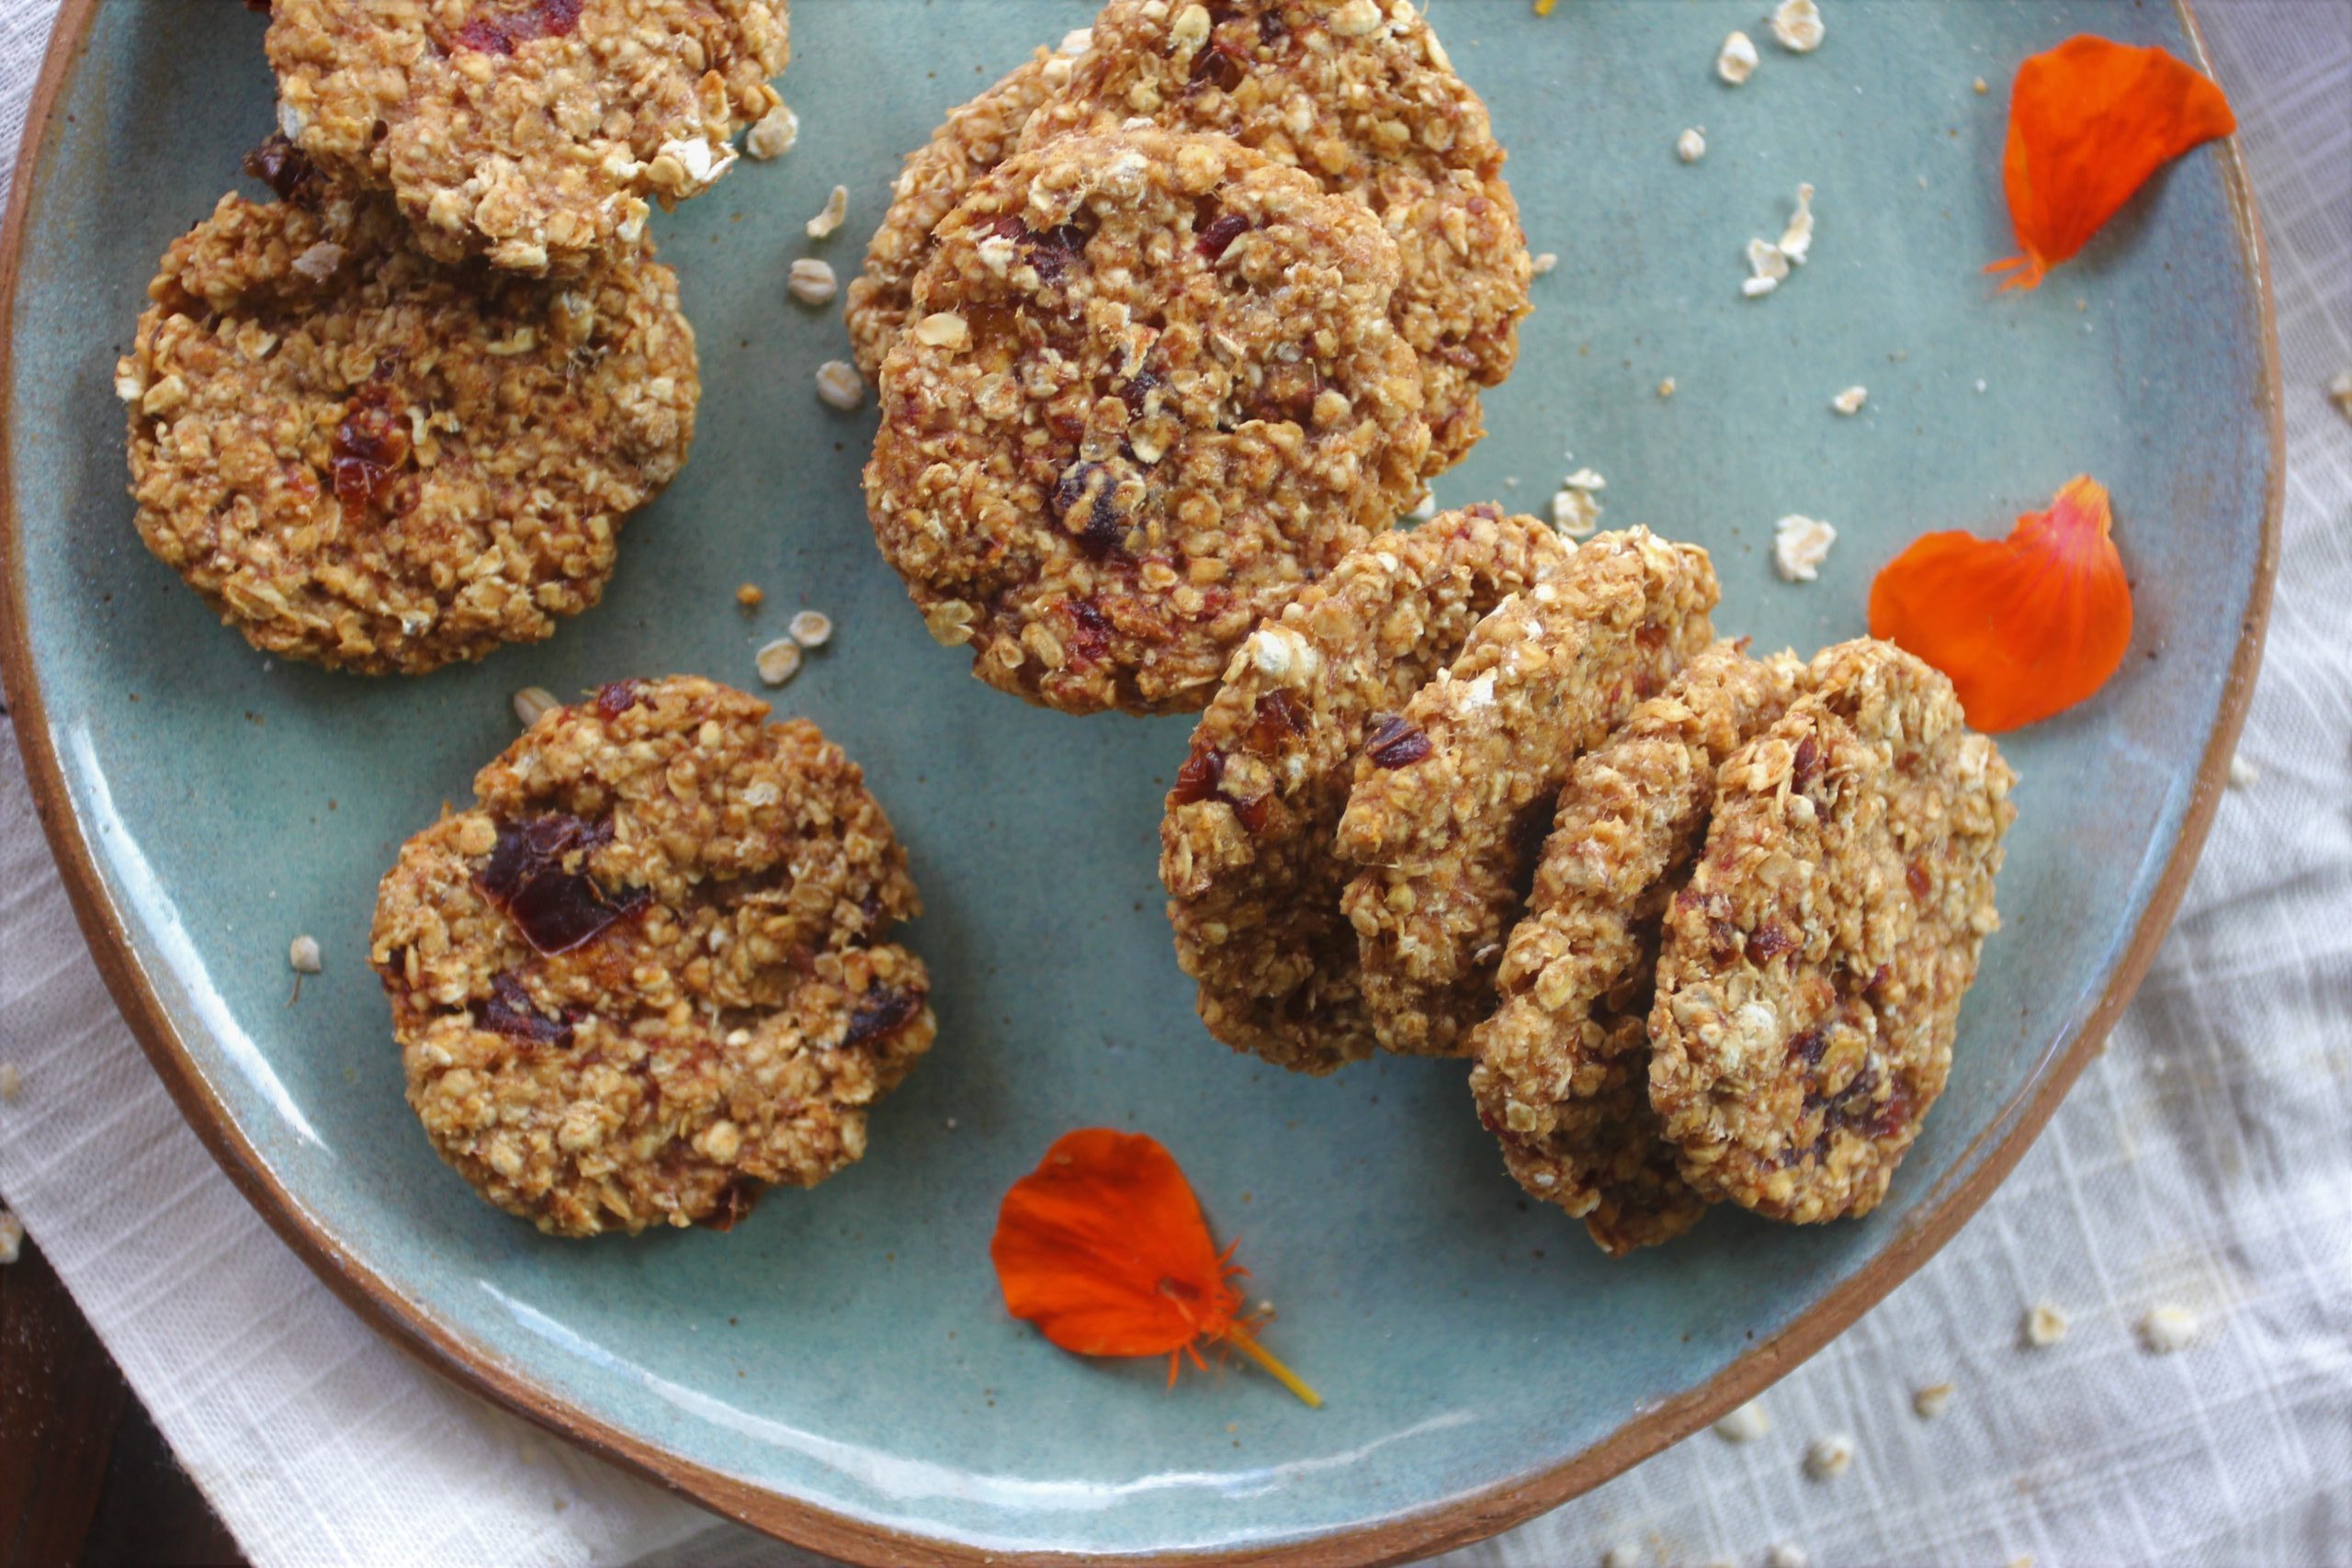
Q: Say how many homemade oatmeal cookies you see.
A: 10